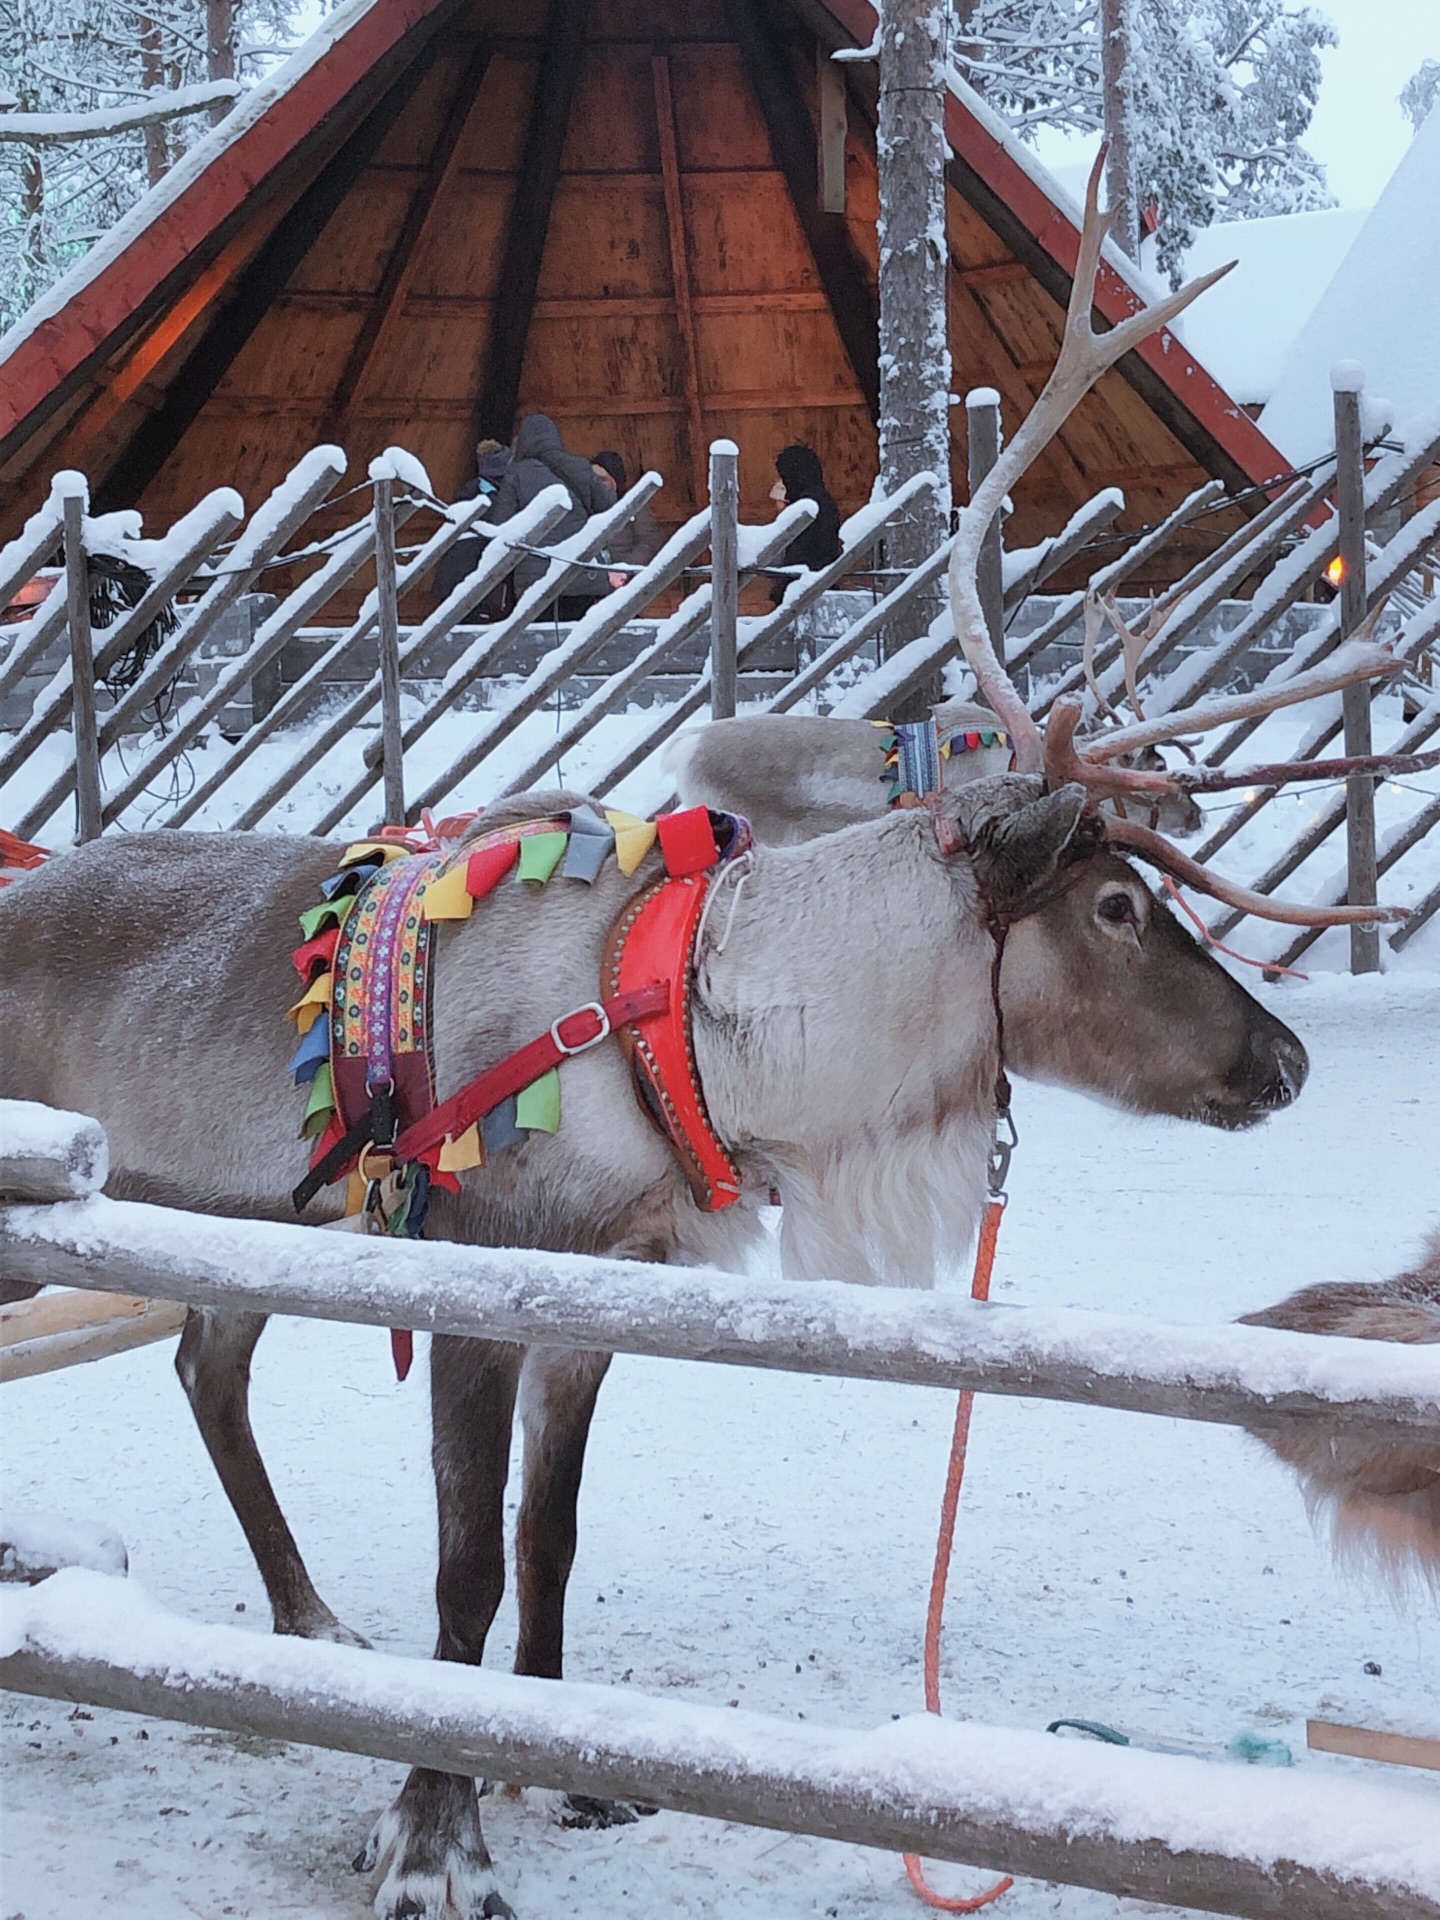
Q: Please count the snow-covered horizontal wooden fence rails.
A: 2